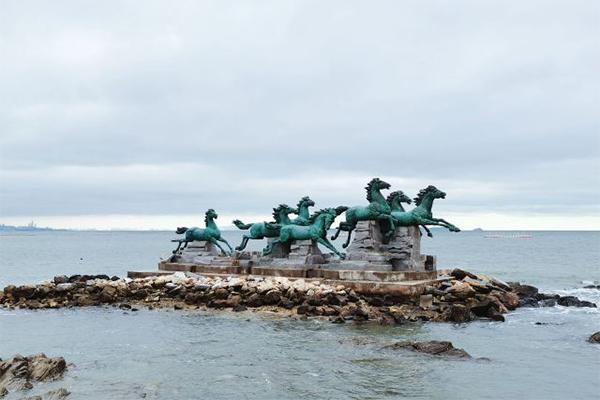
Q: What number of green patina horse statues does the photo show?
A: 7